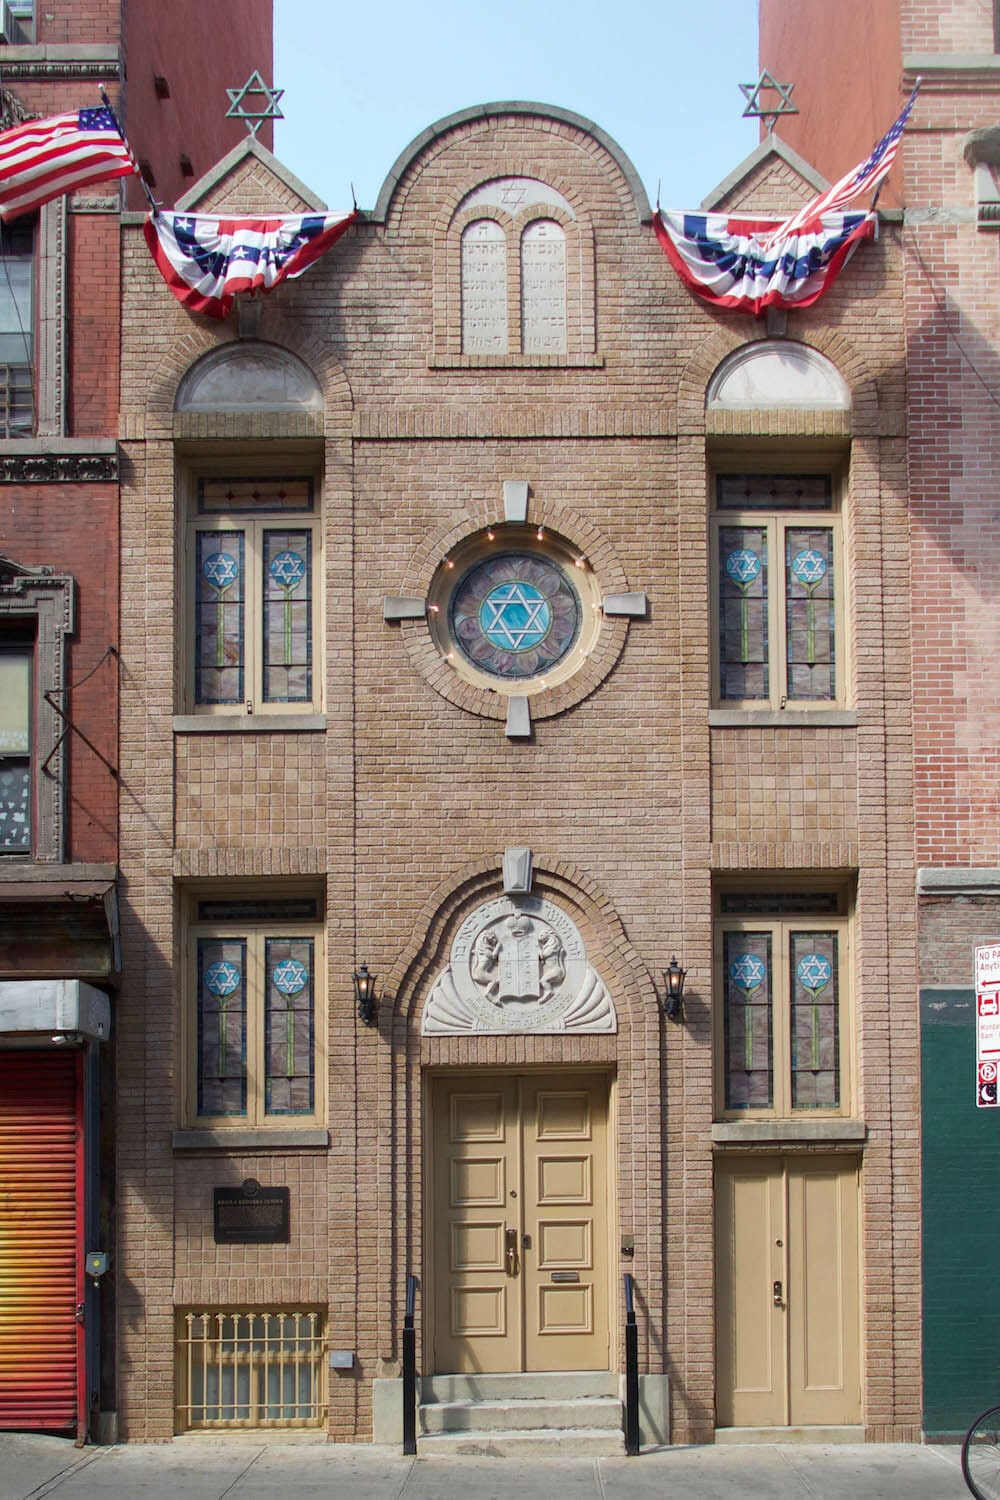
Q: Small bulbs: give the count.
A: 9